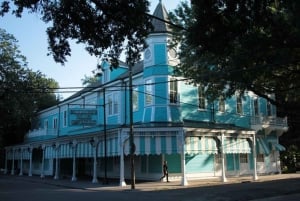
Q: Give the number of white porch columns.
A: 12